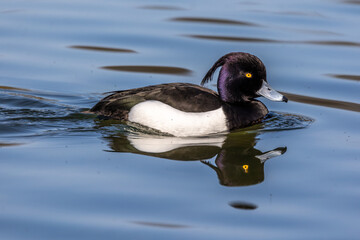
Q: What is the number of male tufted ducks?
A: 1